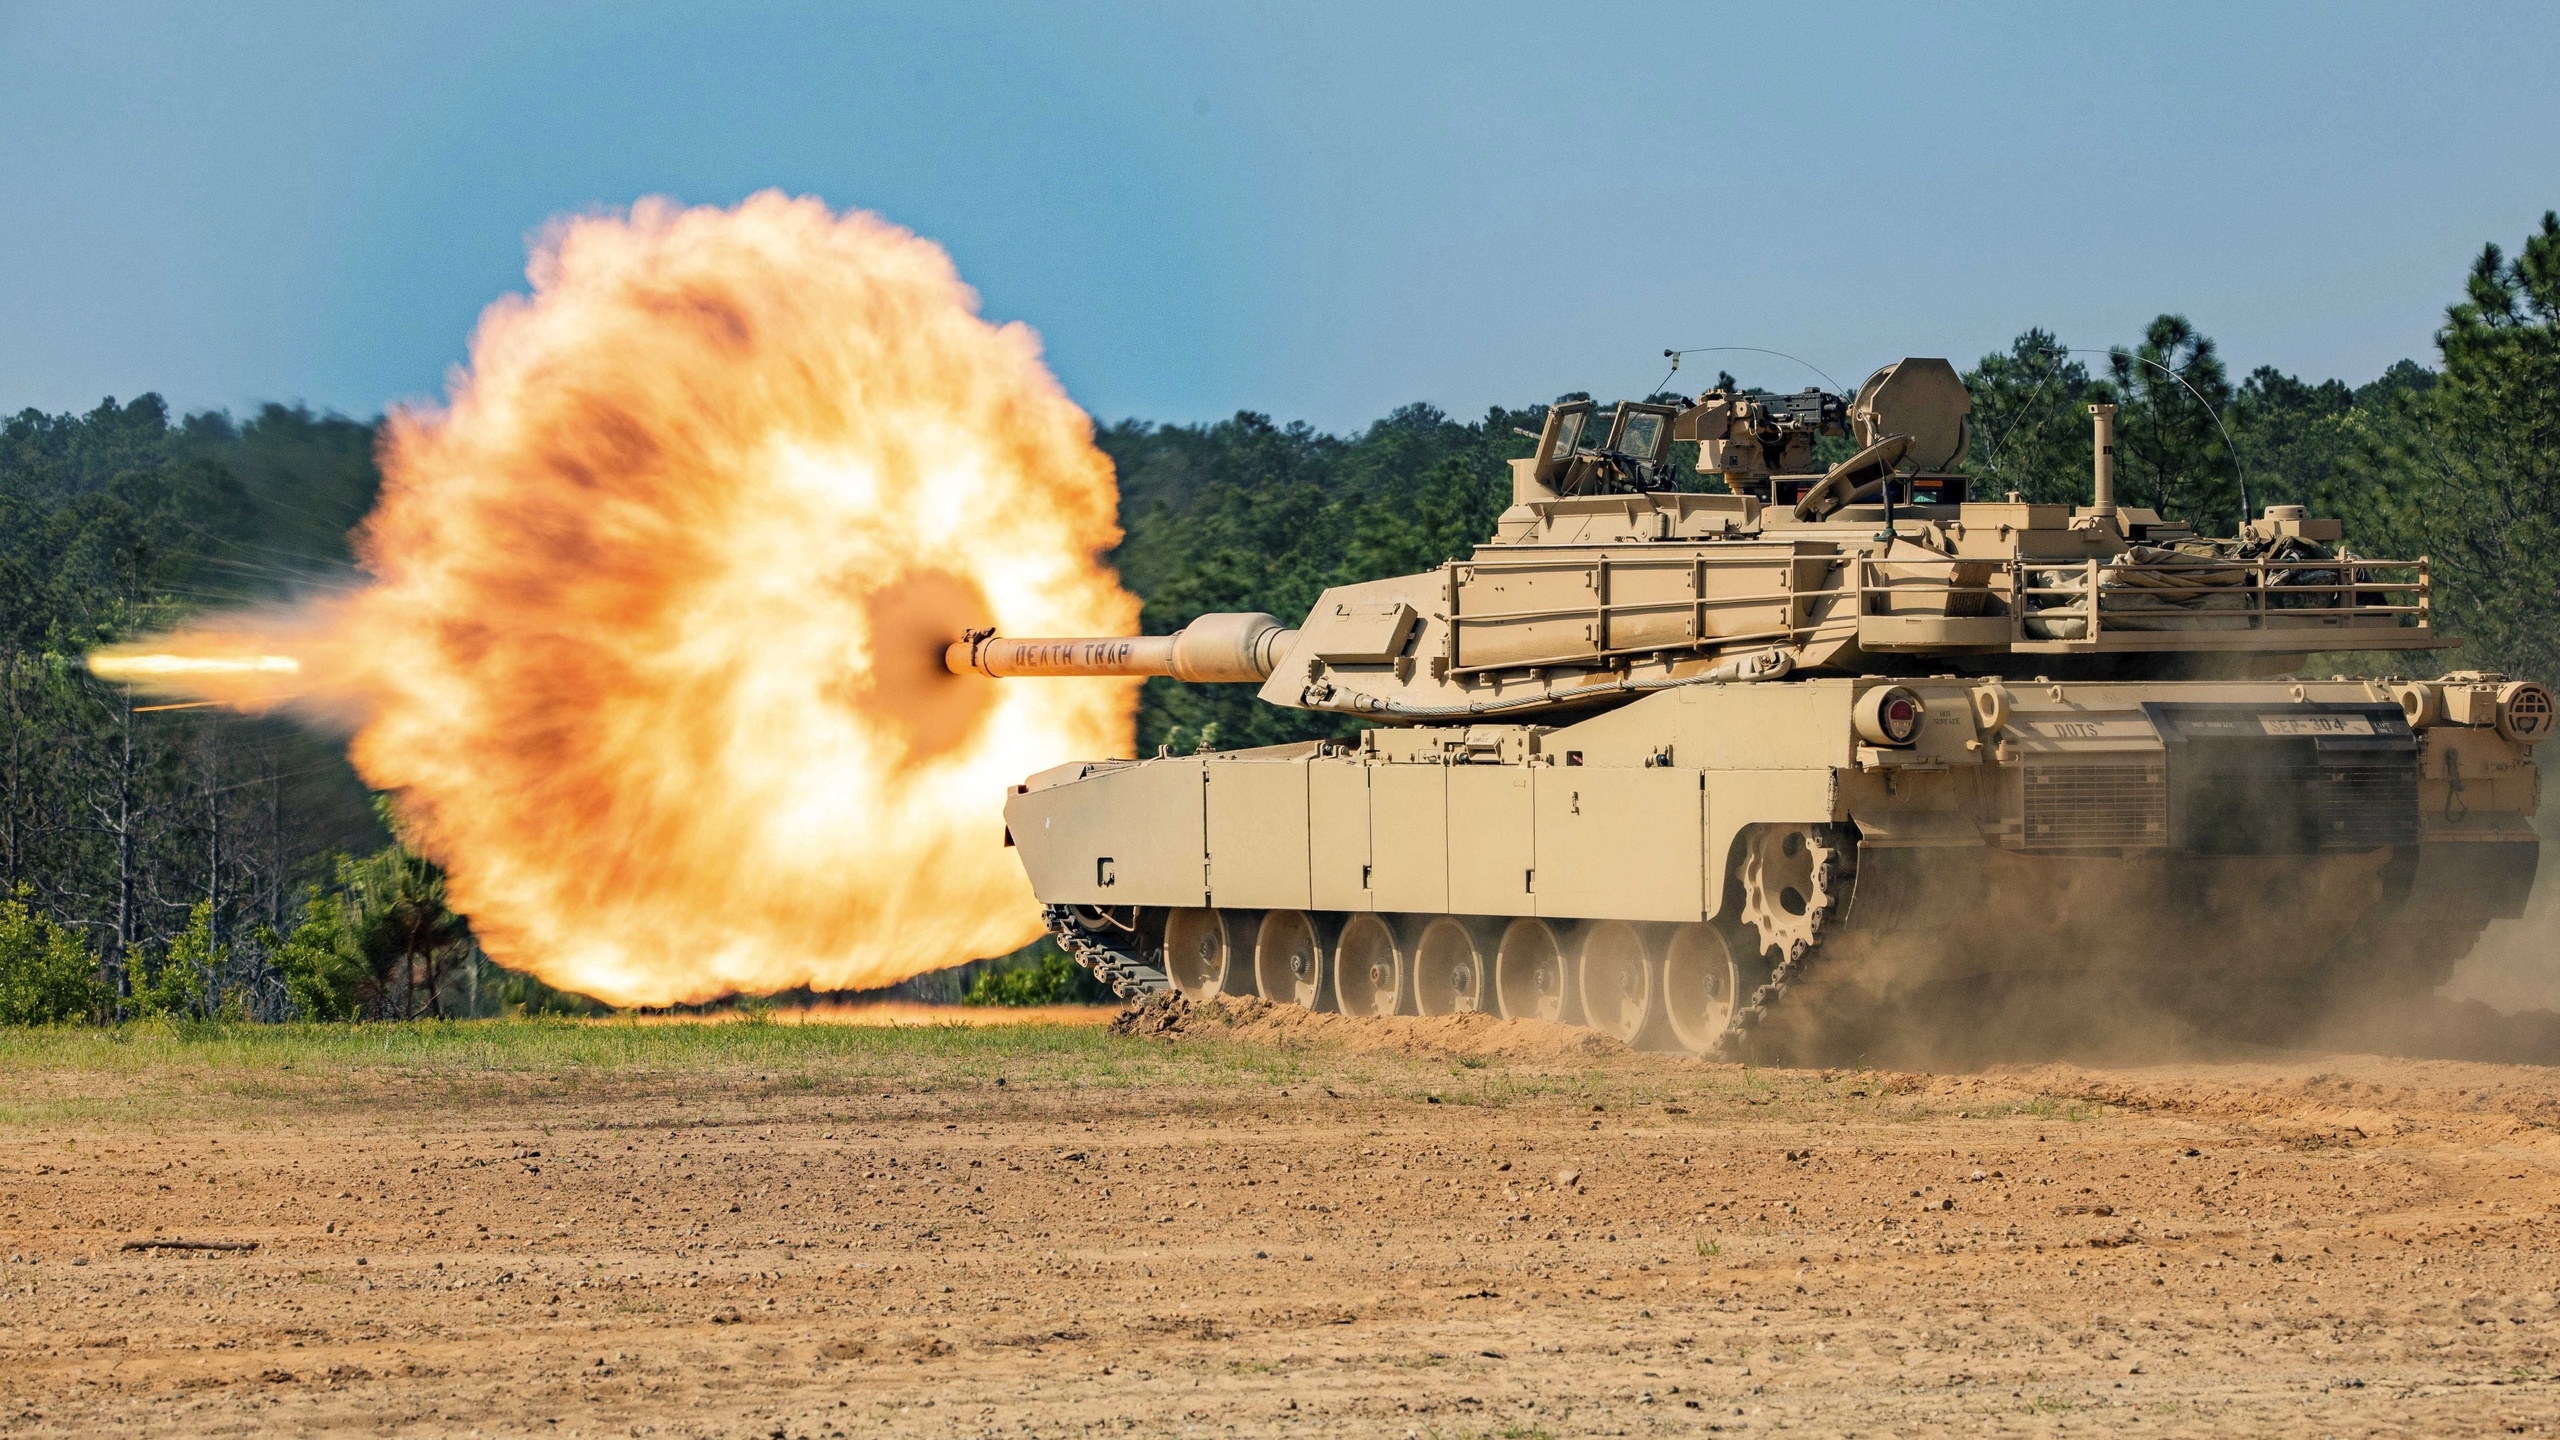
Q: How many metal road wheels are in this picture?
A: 7